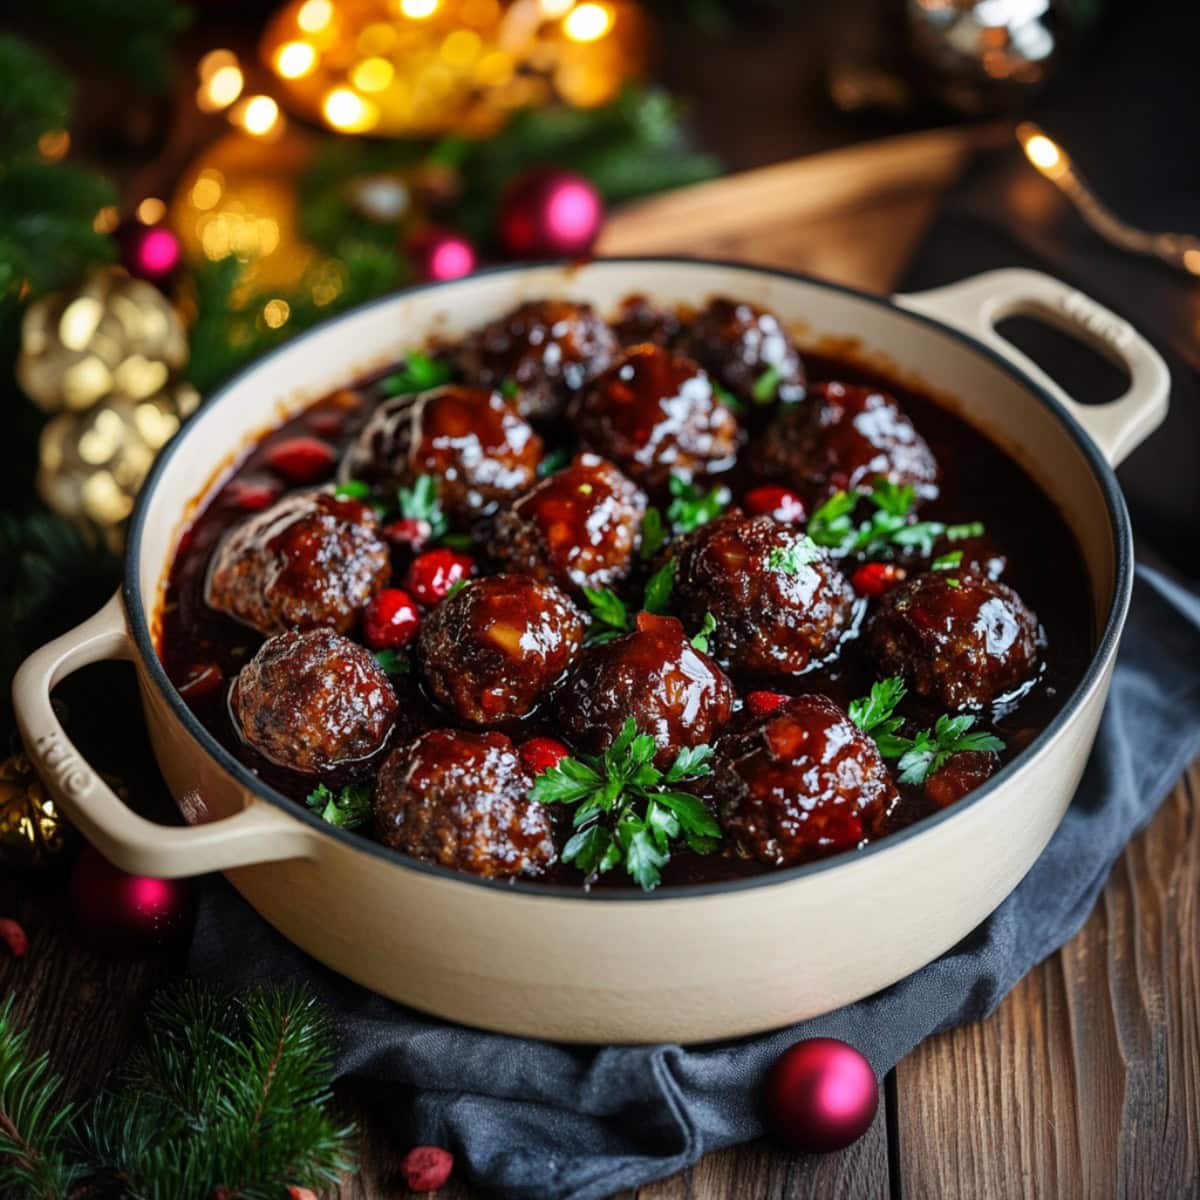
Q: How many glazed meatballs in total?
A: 15